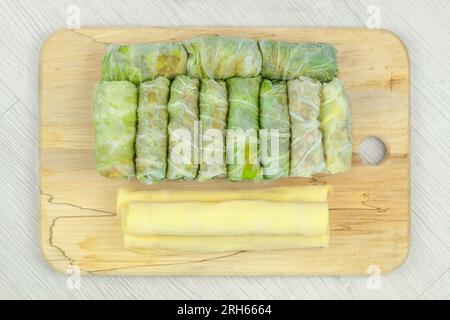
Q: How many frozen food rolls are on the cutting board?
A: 14